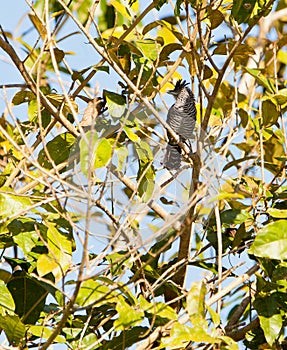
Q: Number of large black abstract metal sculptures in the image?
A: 0